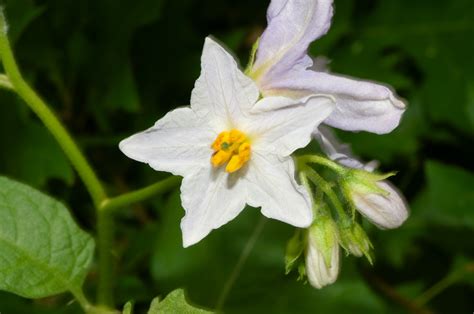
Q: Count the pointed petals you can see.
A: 5